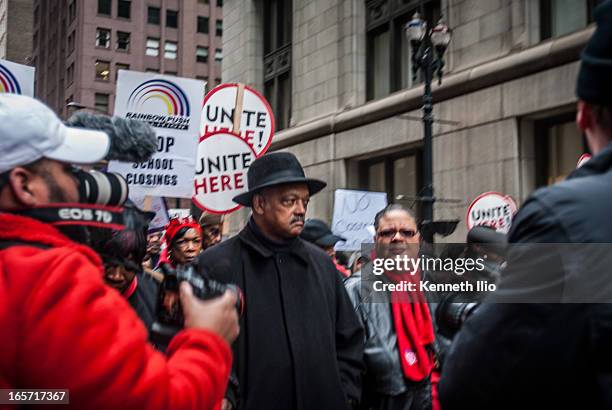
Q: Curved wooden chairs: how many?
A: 0